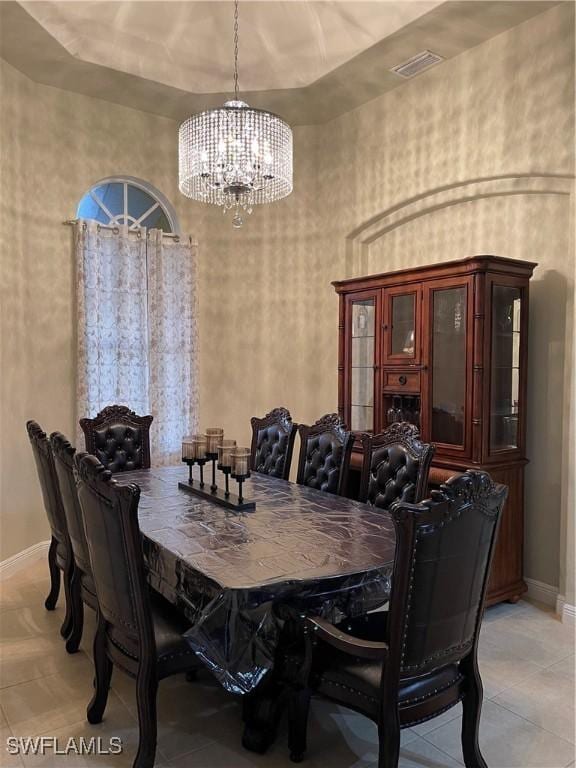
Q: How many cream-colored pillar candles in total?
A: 5